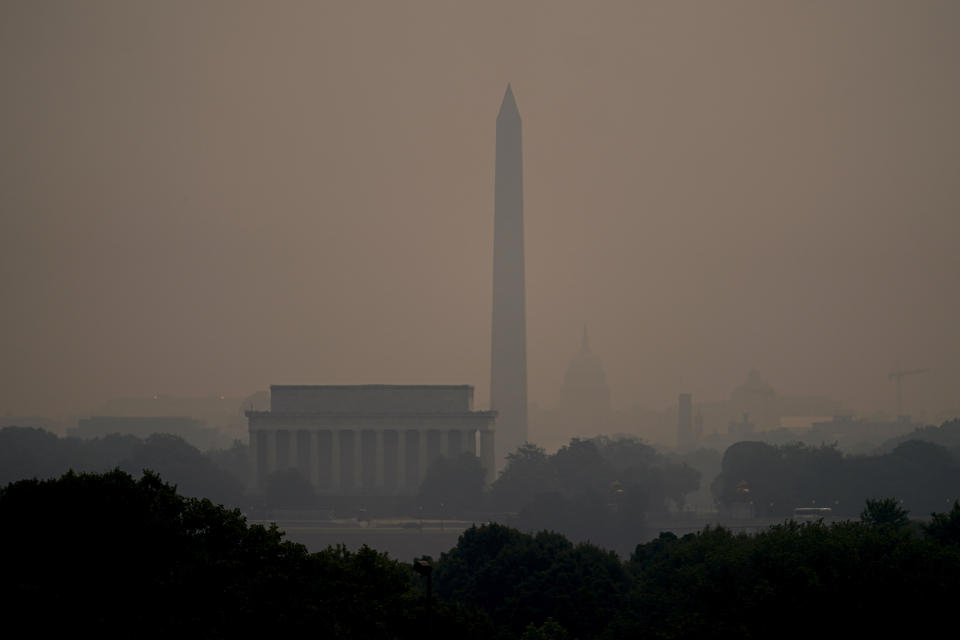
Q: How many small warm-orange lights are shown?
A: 2